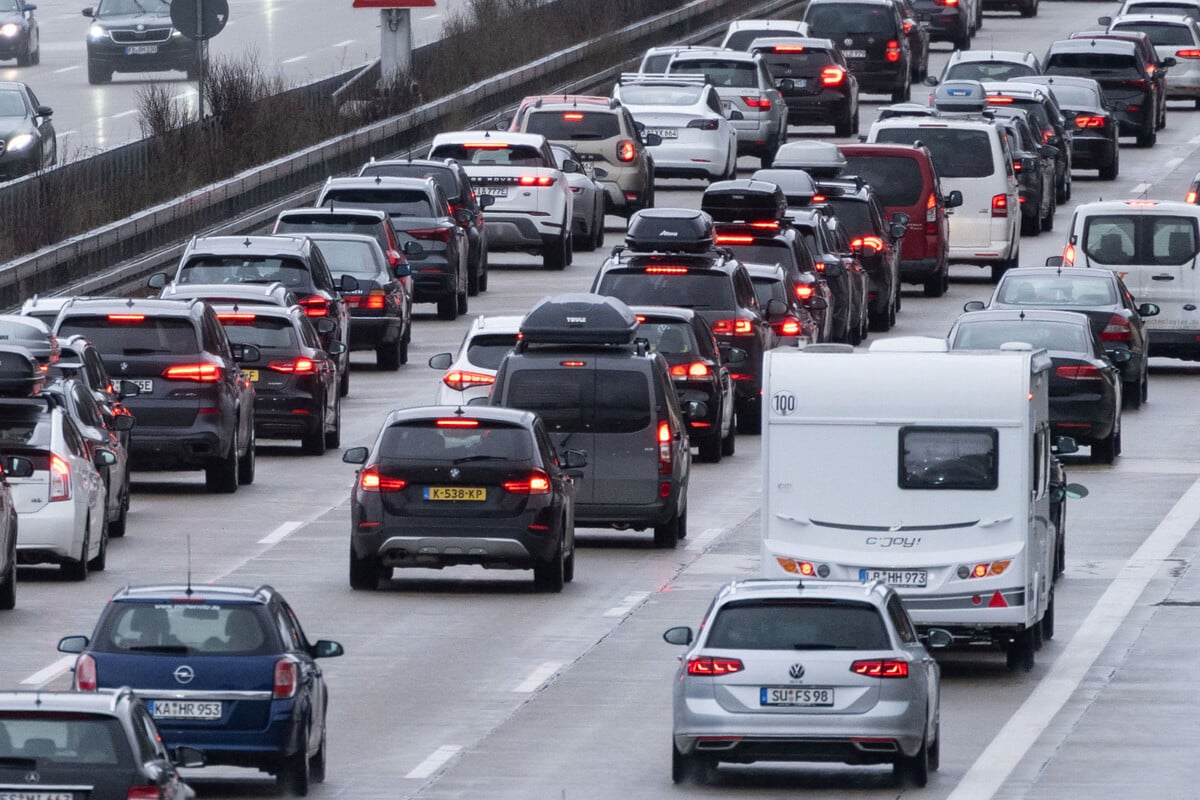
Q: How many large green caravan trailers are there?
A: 0